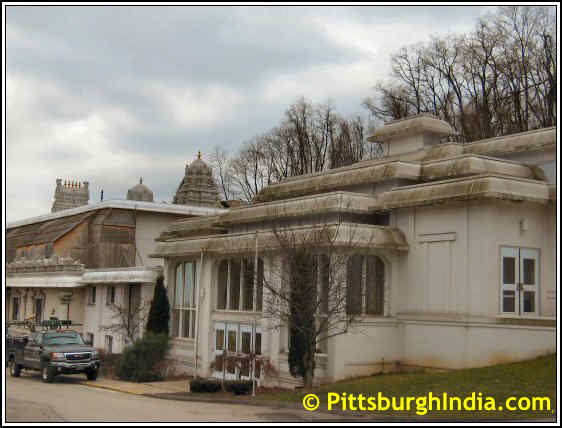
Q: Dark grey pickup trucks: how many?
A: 1